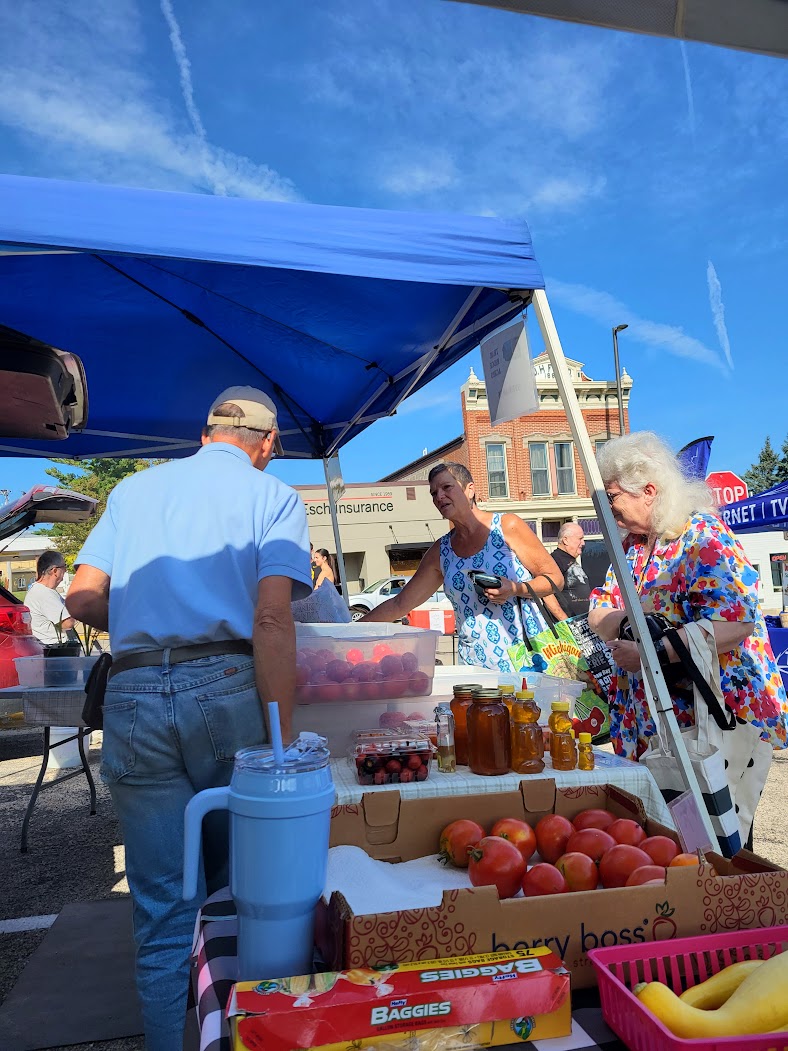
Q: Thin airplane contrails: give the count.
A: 3